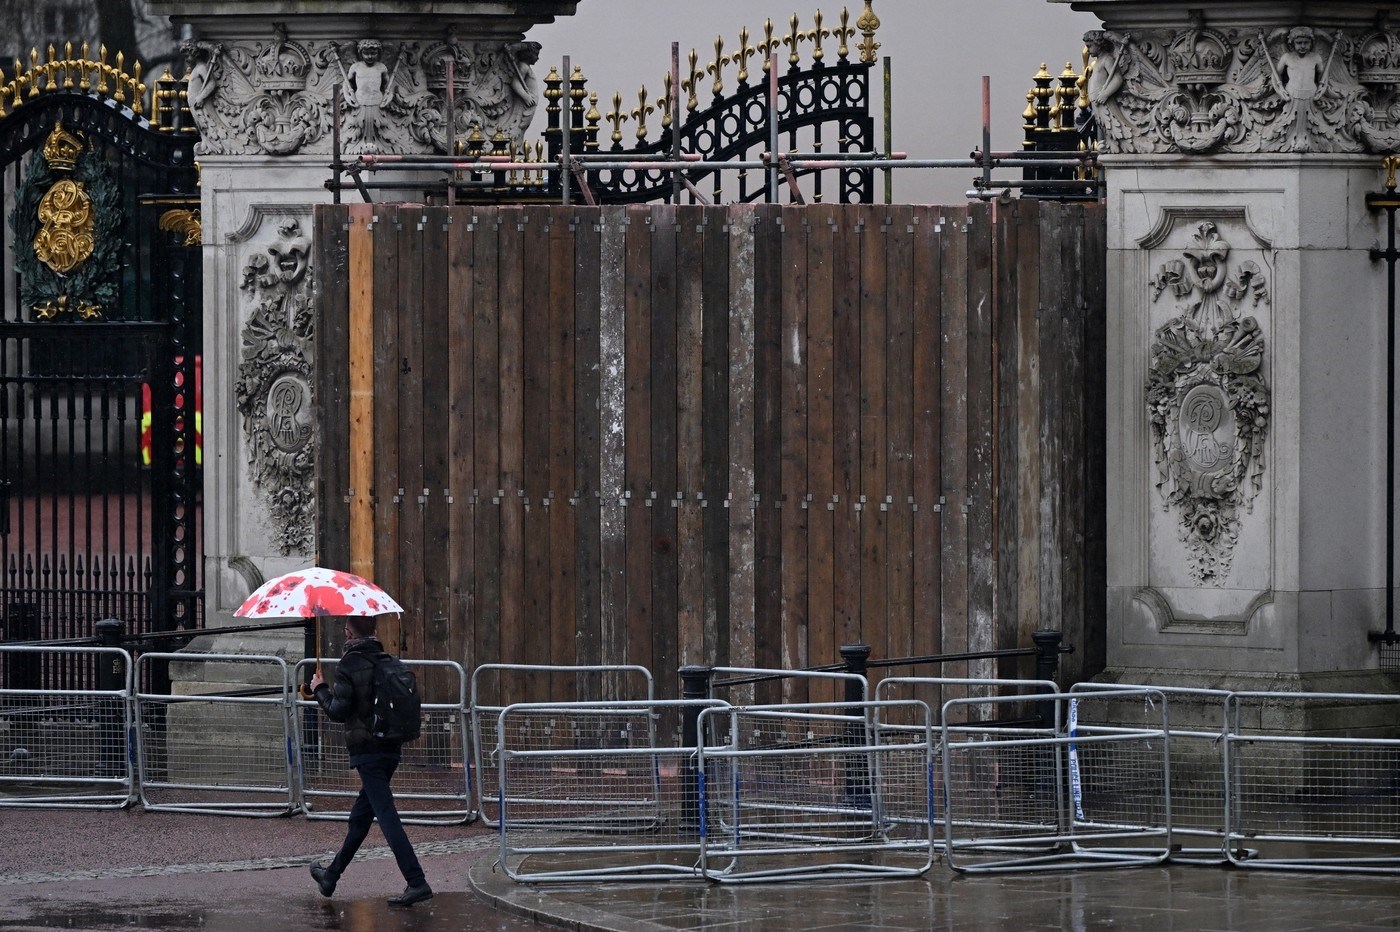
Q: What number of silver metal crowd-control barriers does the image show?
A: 11